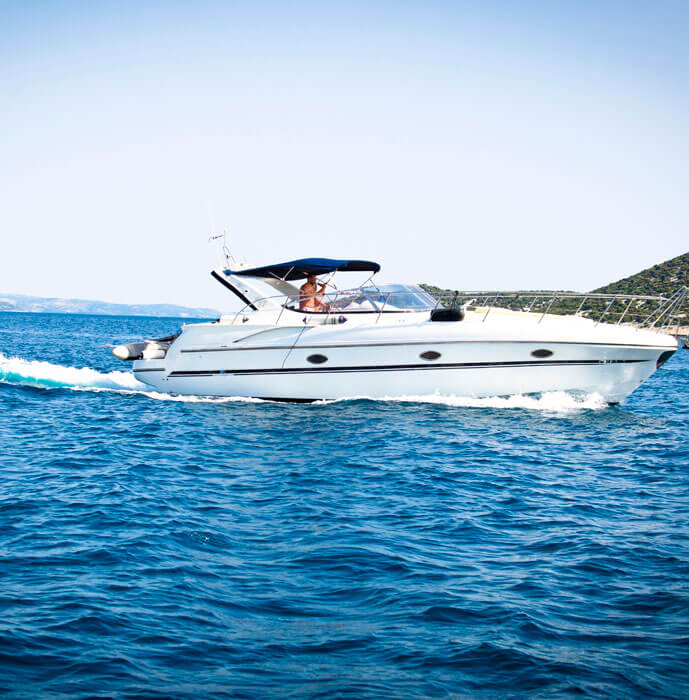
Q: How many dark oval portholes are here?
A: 3